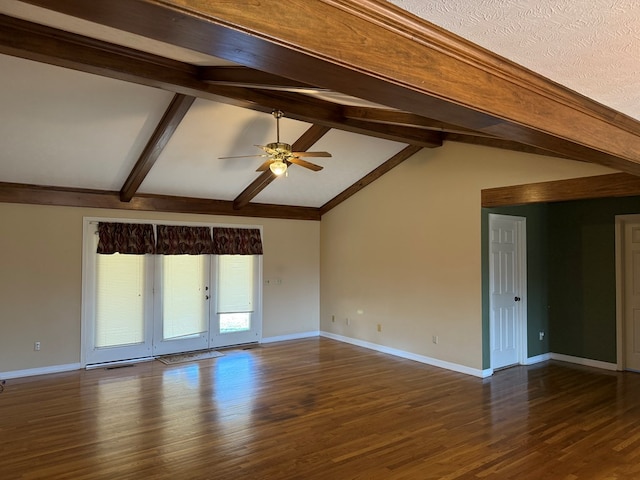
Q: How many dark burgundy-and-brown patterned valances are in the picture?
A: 3